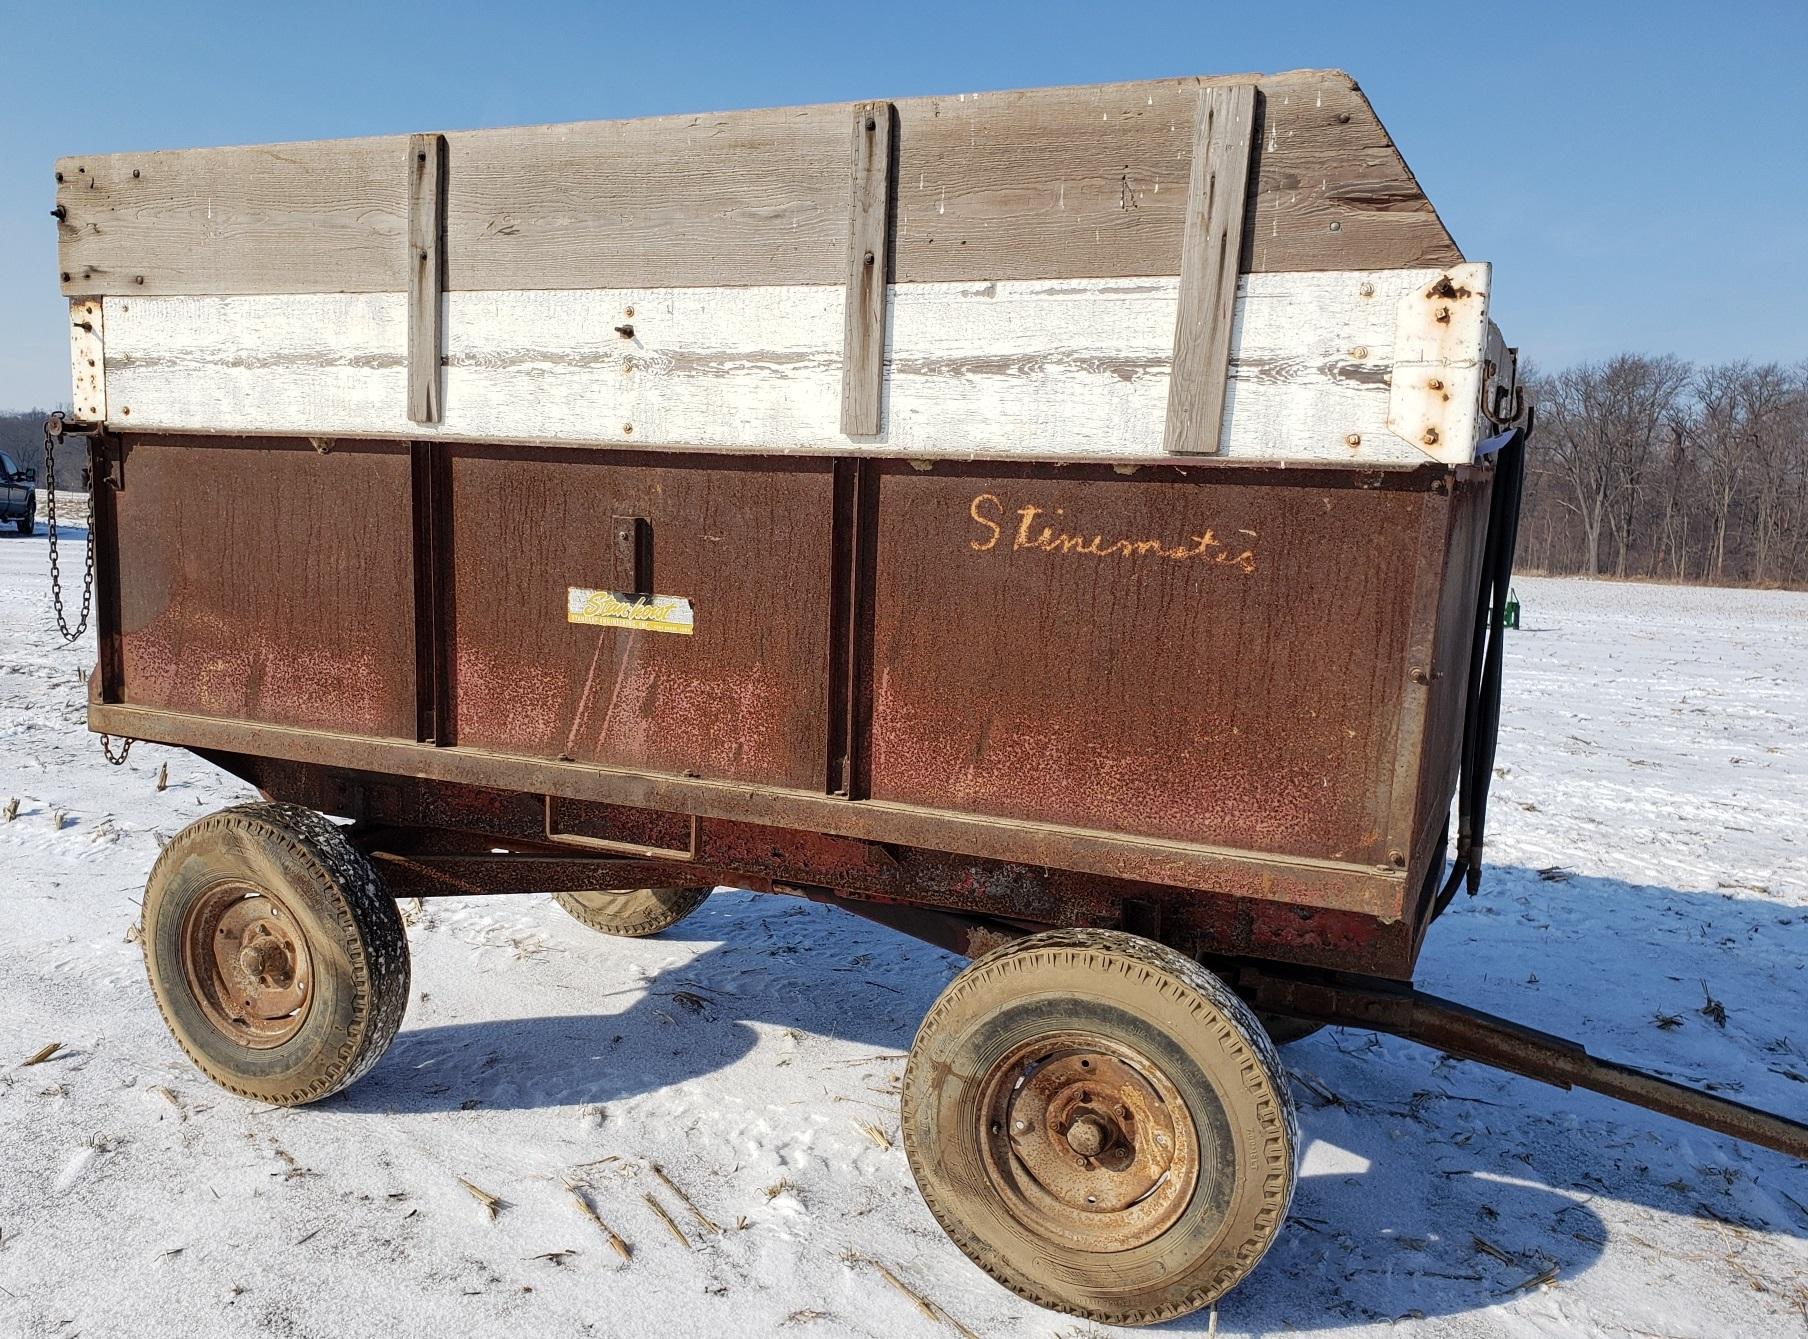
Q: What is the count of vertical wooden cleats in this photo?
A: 3